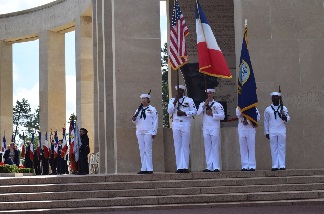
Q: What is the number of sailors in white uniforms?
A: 5